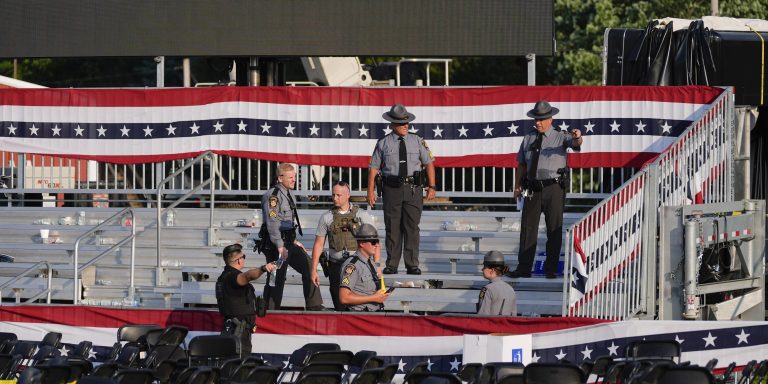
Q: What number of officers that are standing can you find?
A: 7